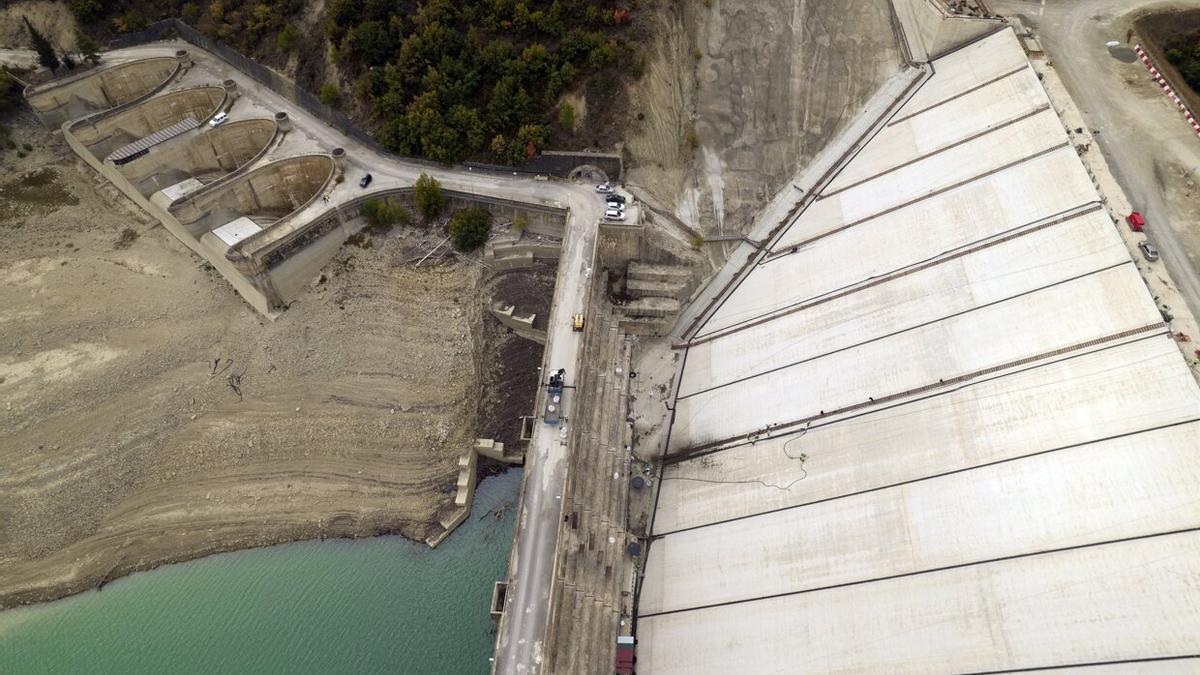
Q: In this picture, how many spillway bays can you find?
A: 4